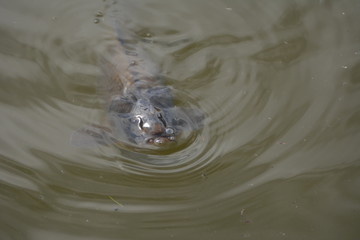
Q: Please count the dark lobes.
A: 2